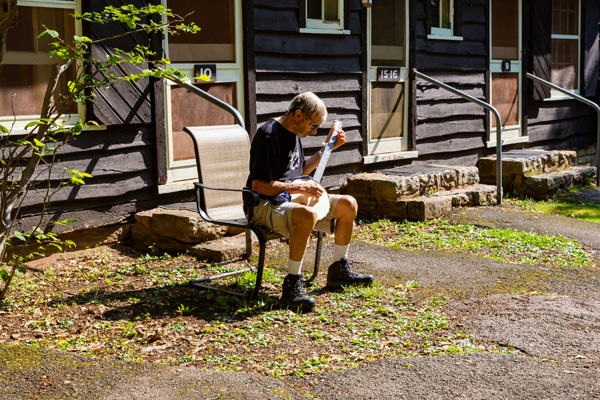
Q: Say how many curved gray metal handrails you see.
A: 3